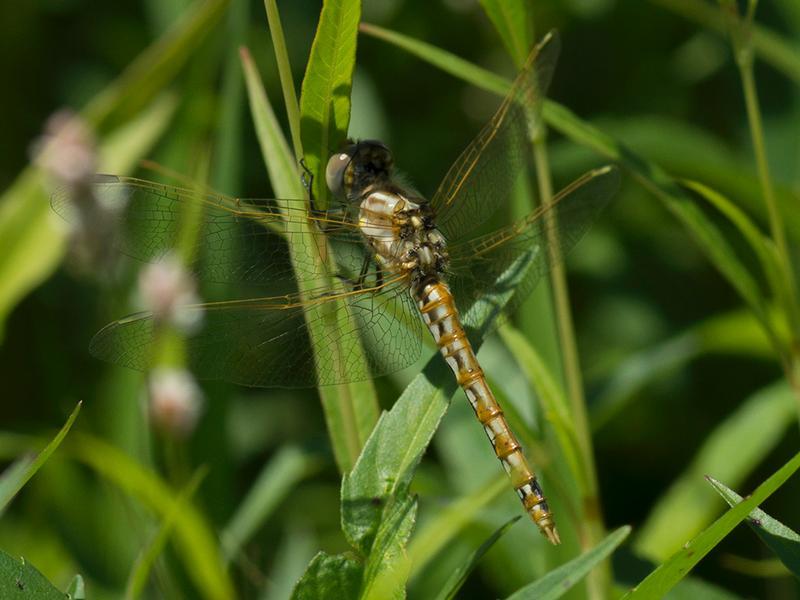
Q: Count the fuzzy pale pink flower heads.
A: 3